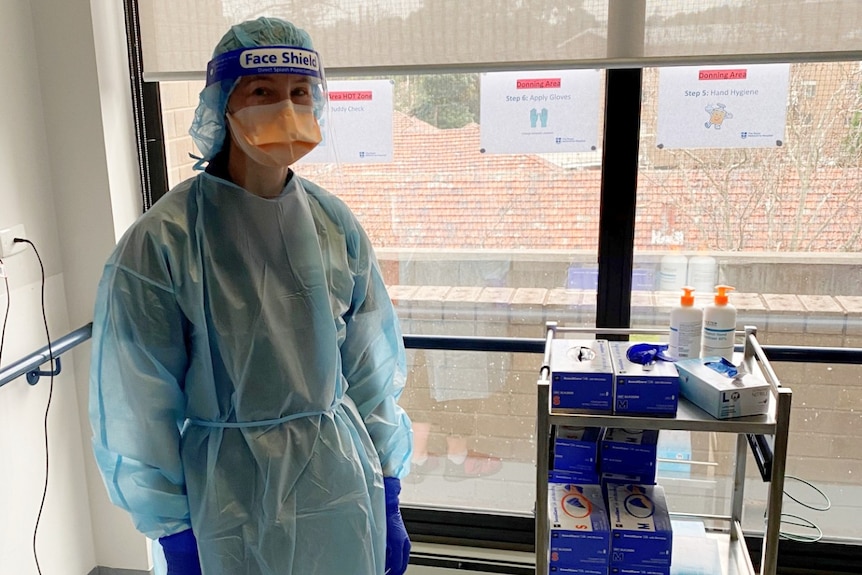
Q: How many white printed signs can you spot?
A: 3